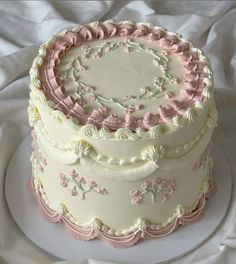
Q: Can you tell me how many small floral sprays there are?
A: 4